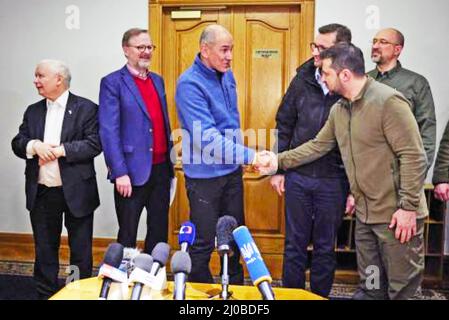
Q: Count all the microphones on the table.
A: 7